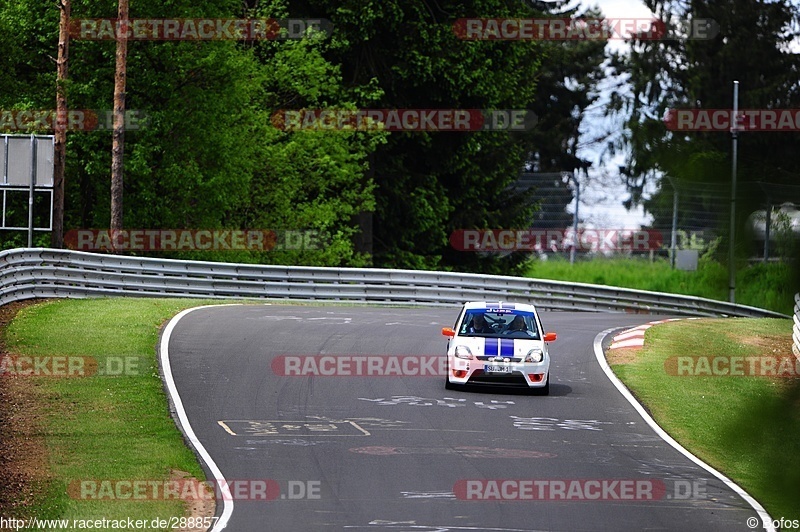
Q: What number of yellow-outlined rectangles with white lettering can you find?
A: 1